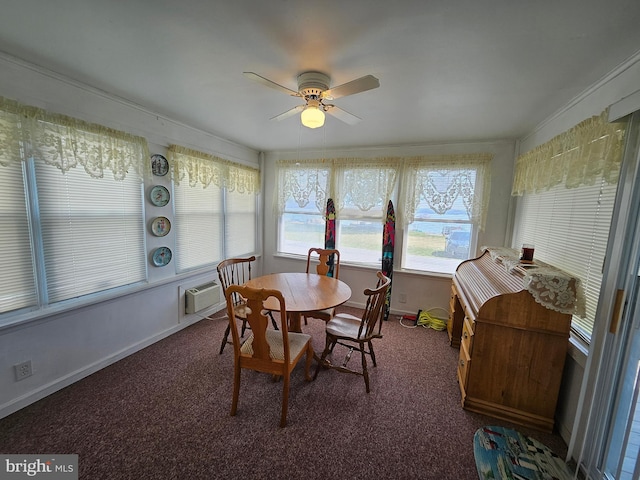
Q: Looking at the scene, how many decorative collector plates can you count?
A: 4